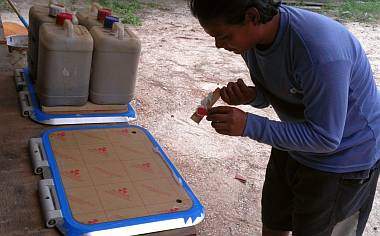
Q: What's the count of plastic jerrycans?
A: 4